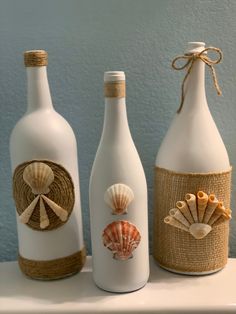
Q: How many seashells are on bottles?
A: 15